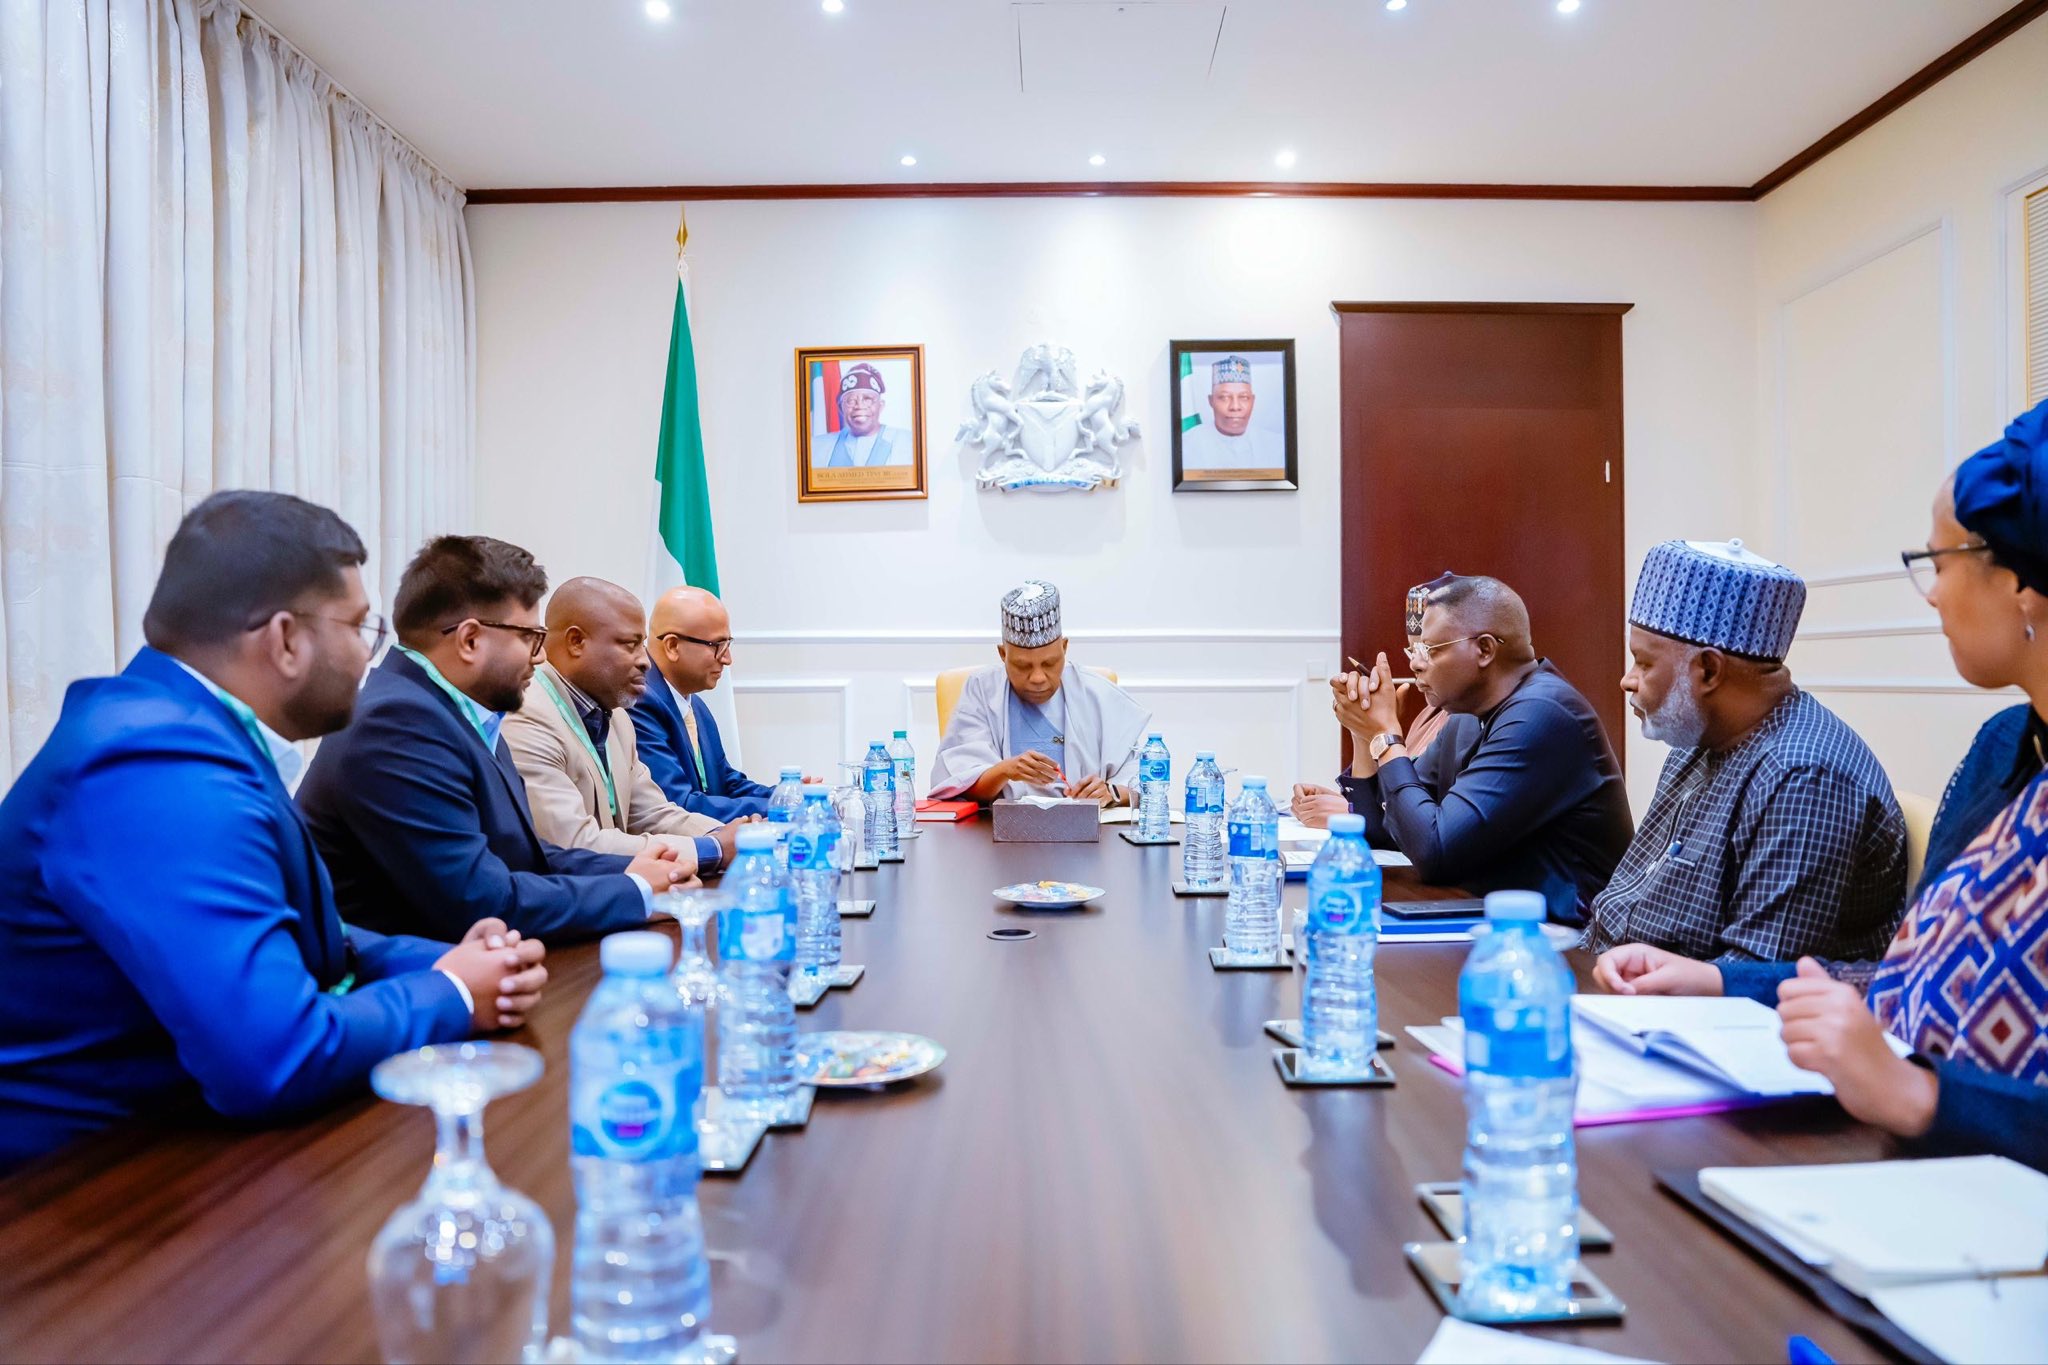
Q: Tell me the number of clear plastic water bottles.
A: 11